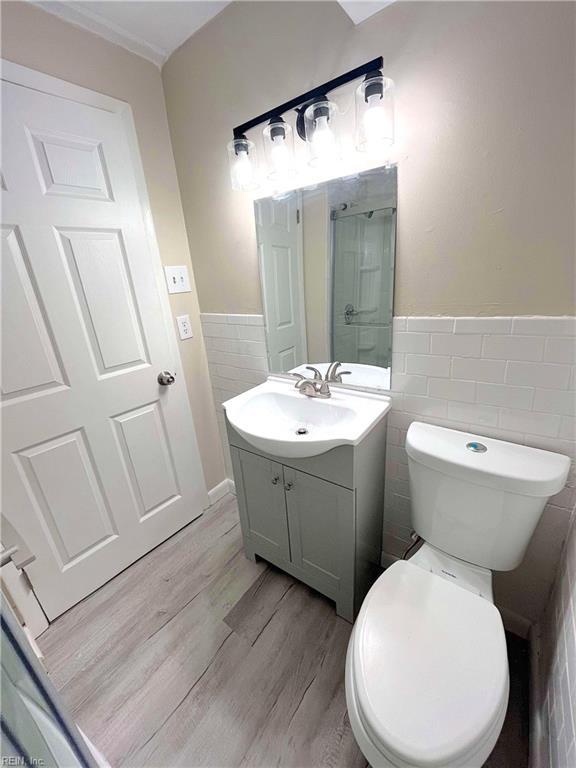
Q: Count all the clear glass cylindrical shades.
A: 4